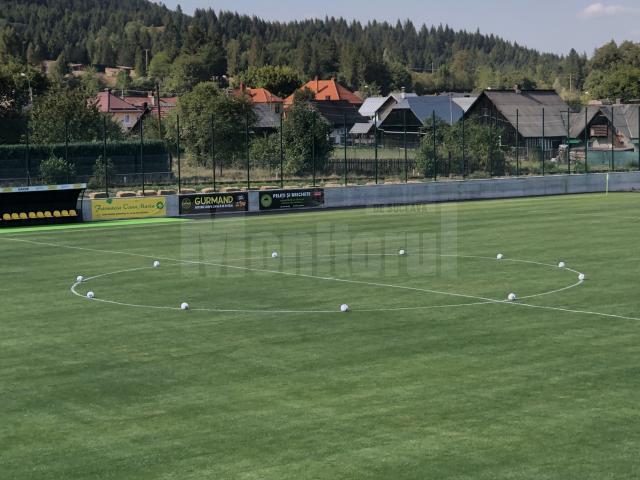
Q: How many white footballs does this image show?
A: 11